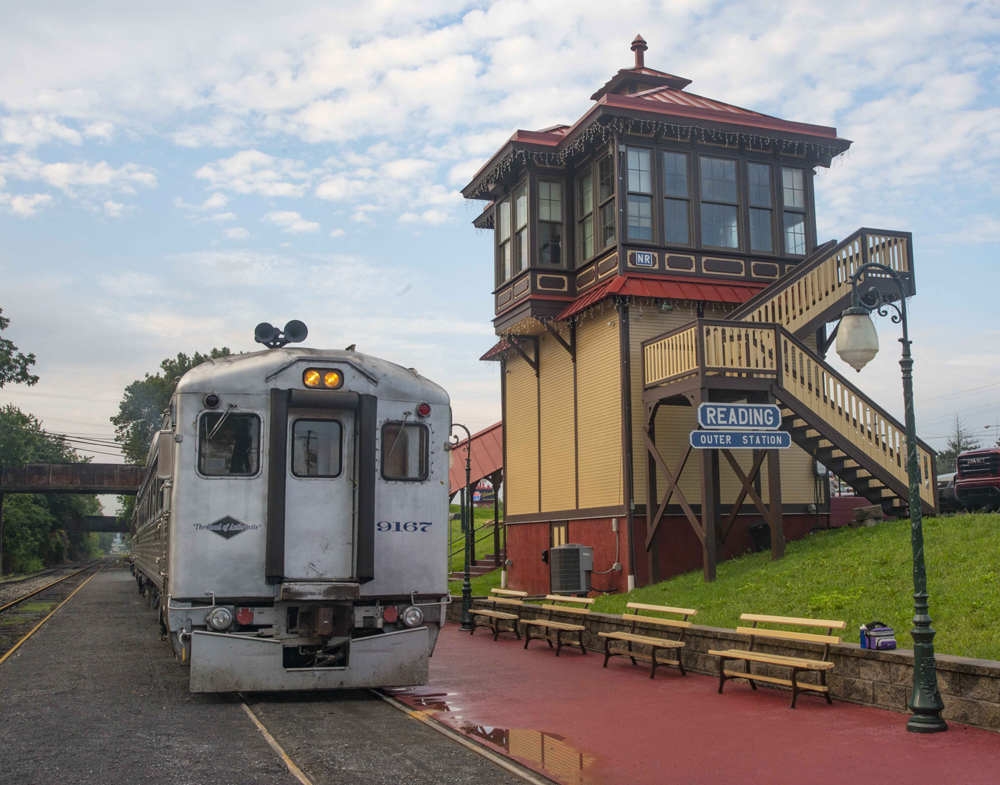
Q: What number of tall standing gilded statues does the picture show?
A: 0